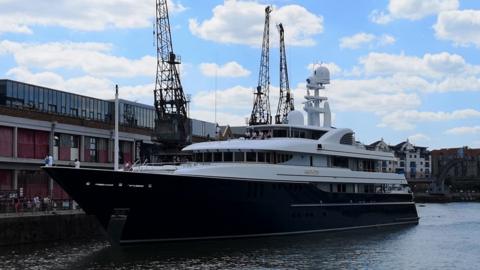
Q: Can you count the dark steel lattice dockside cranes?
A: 3